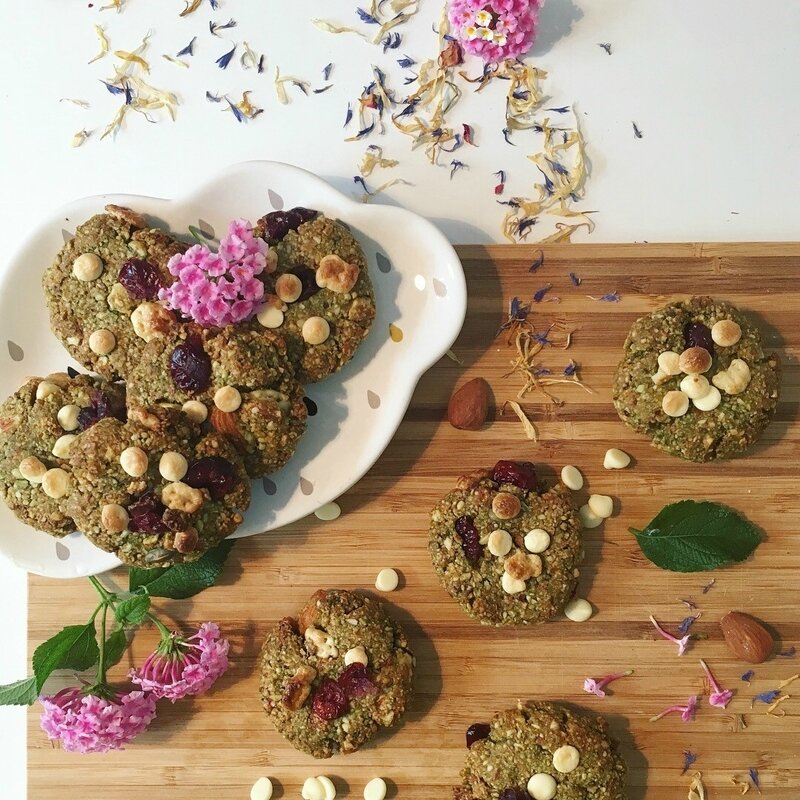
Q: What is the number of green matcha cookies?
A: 9